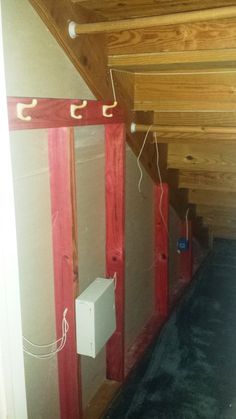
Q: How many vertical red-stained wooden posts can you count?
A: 4